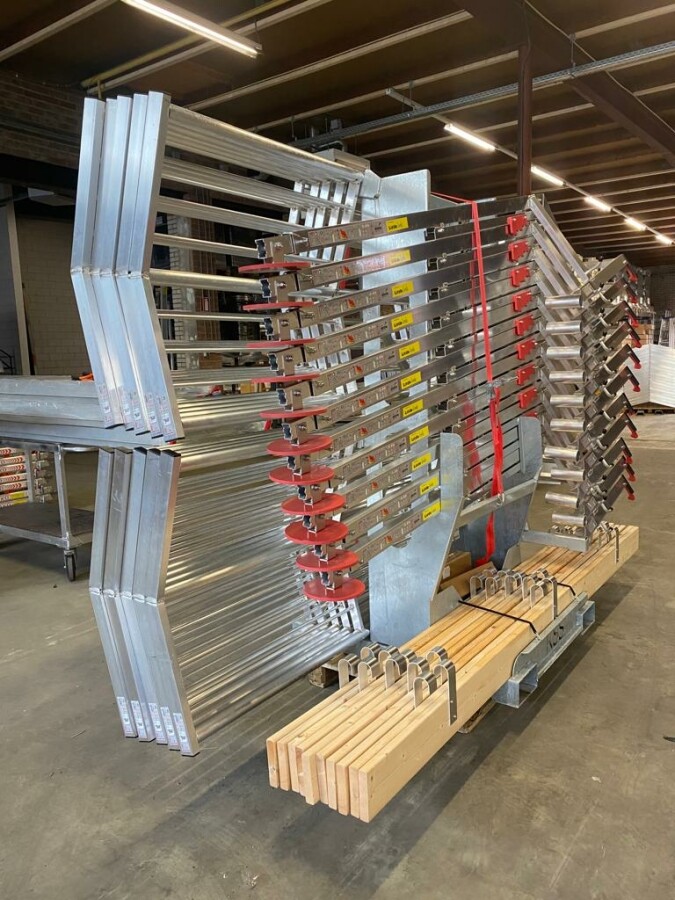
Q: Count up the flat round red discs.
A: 11